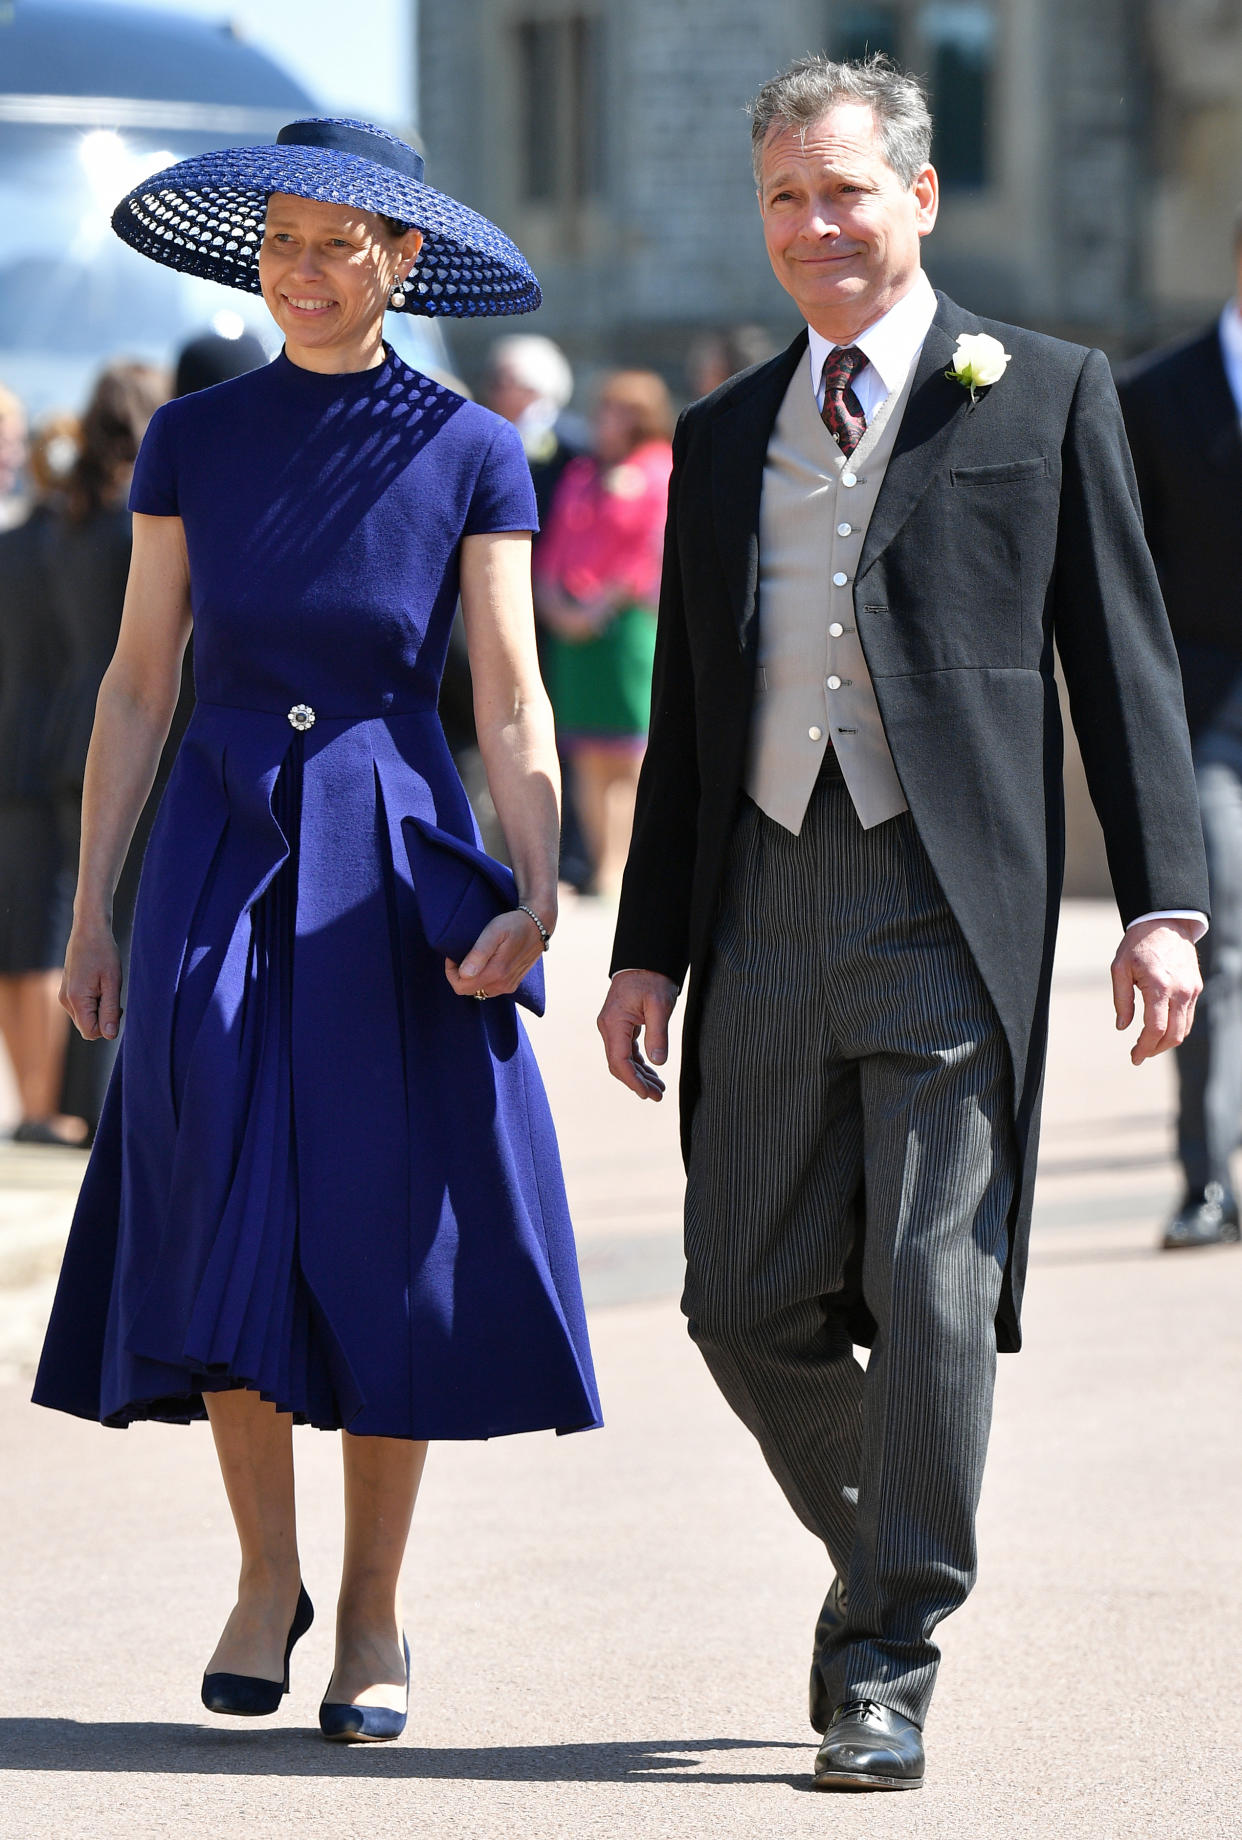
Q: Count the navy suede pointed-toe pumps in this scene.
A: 2